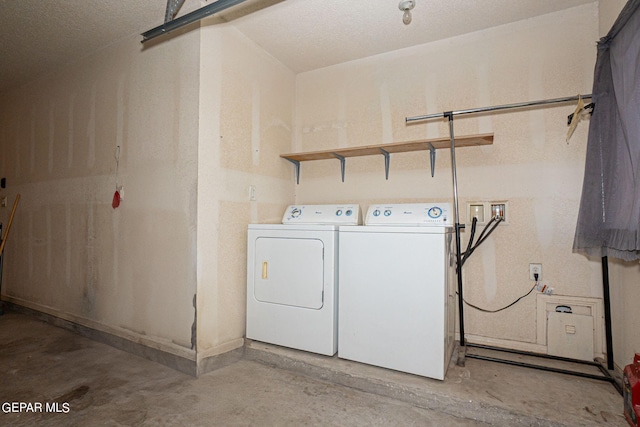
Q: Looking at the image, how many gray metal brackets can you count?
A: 4